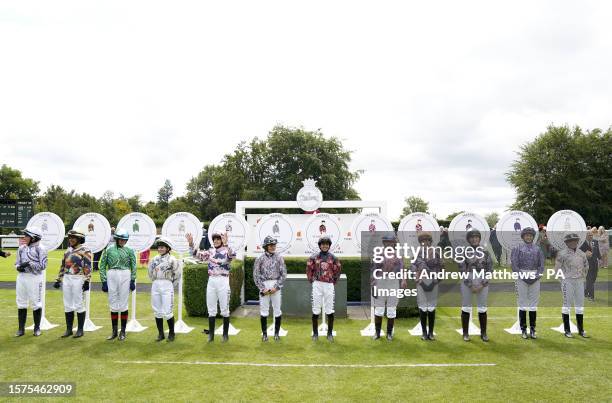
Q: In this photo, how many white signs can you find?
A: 12